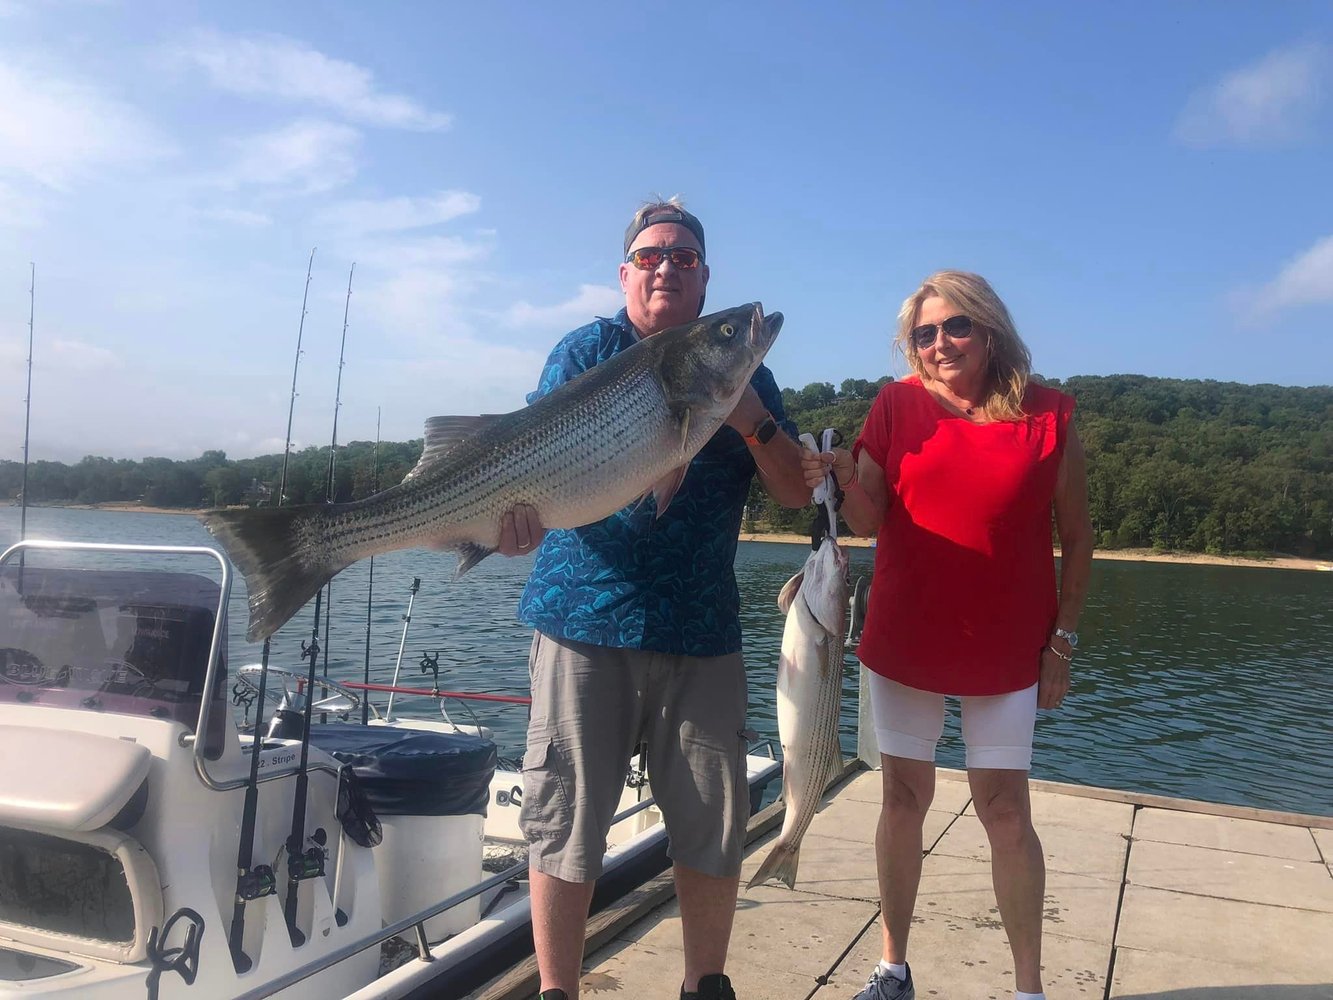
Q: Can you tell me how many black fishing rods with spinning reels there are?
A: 2